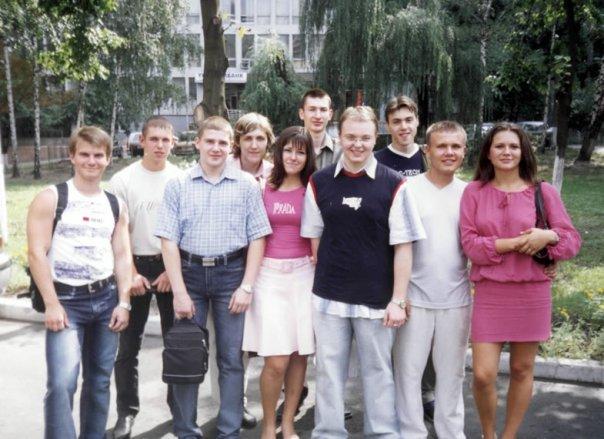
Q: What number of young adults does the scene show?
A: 10